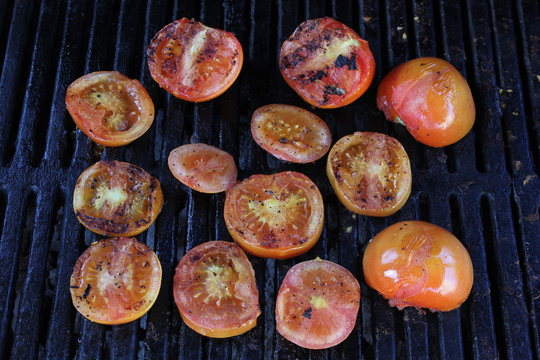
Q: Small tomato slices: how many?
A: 2